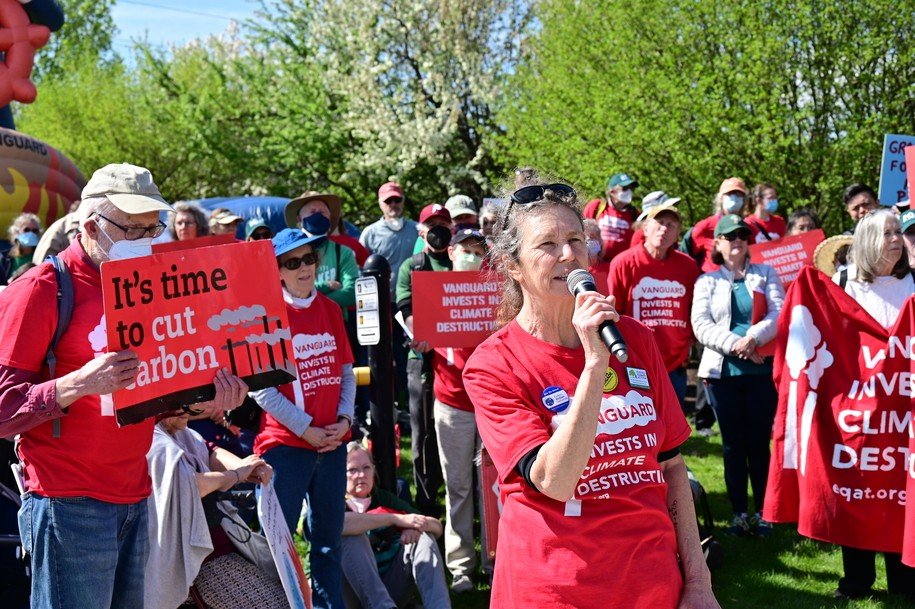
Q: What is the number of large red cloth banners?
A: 1